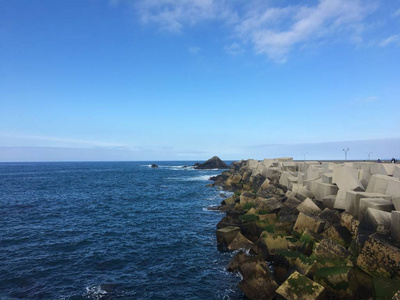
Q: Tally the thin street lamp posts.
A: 3